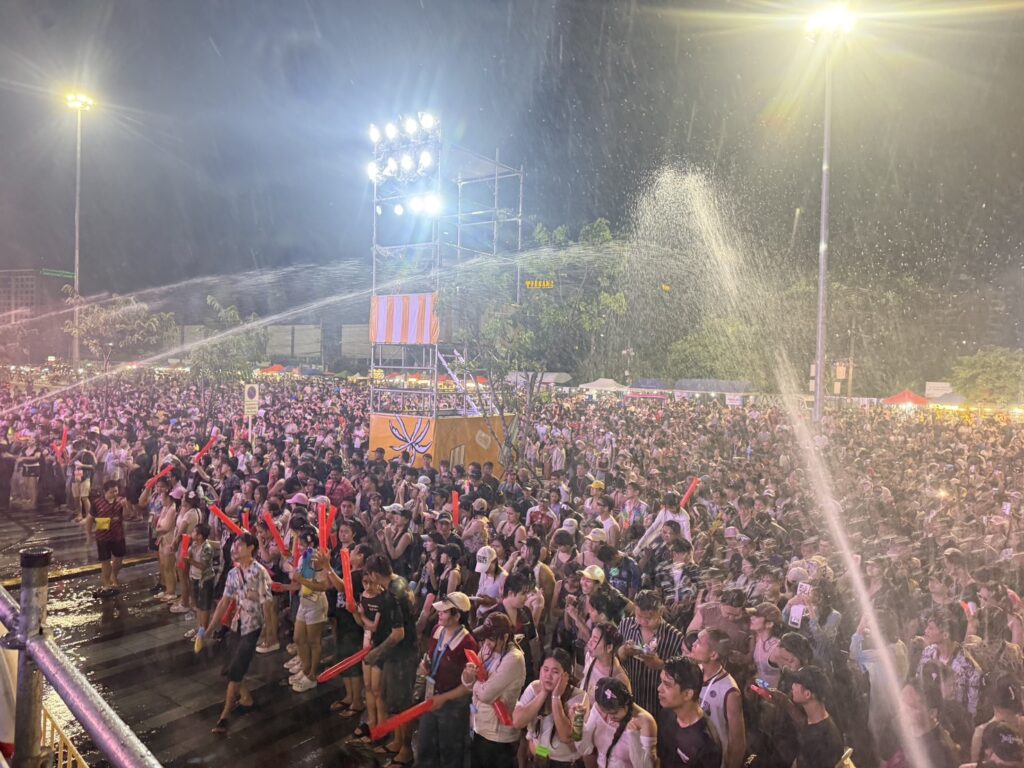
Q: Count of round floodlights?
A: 12